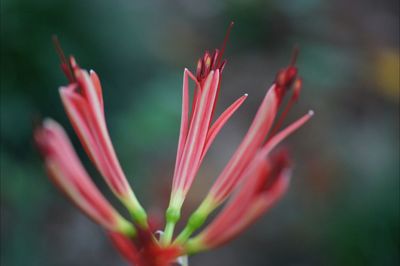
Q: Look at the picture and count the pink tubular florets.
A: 5